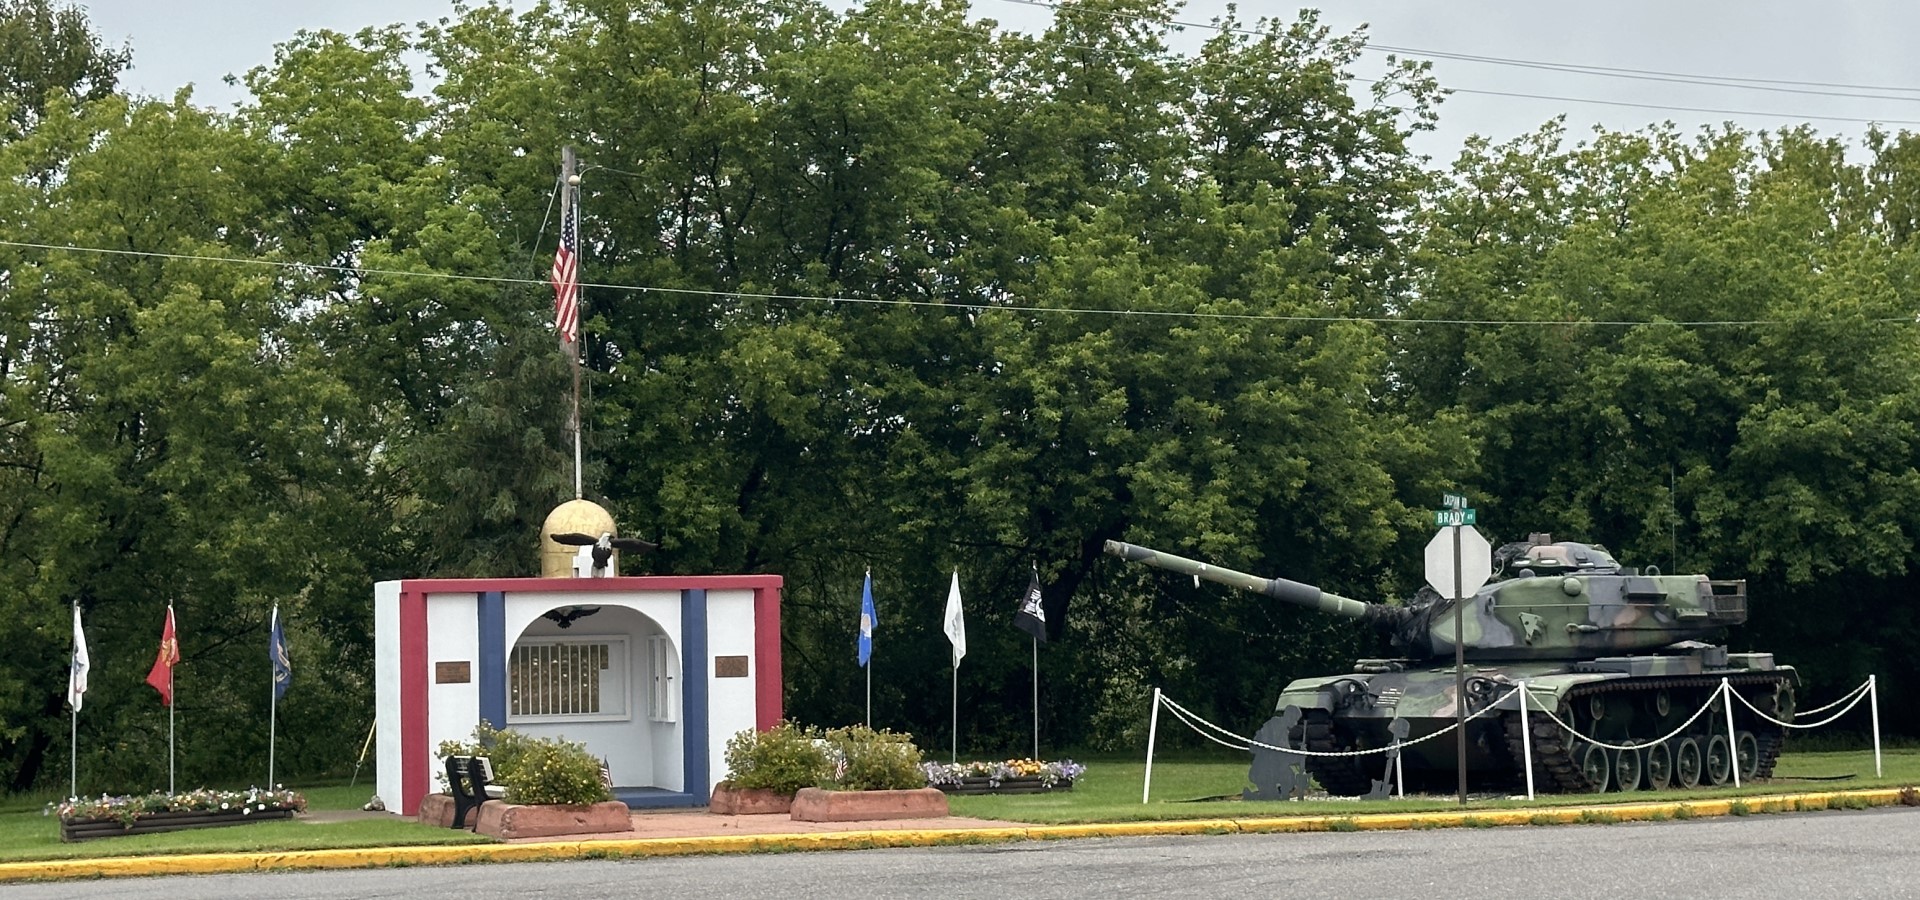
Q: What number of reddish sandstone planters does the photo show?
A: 4